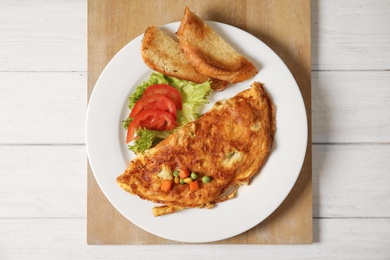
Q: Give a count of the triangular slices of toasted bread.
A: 2